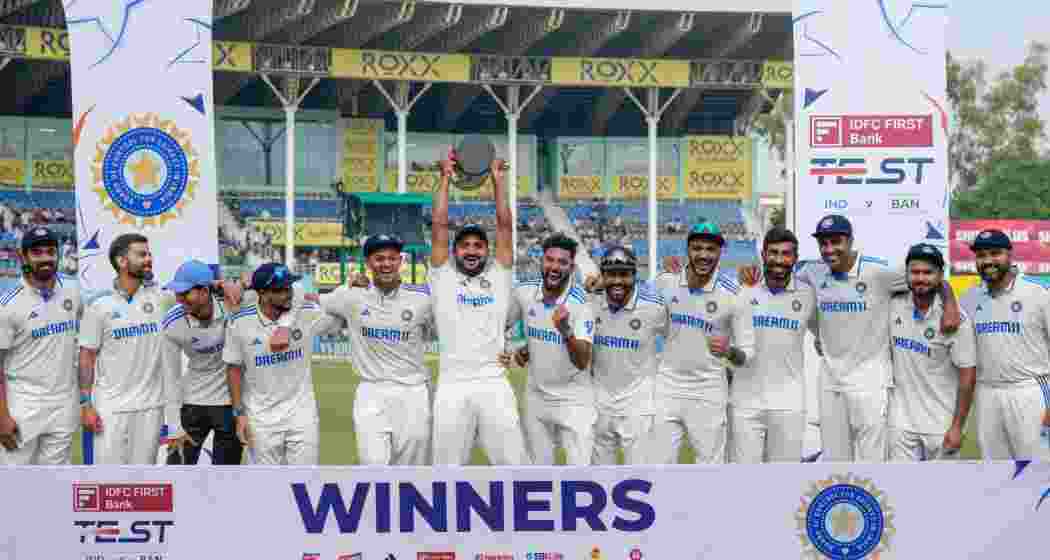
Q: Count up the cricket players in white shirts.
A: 13